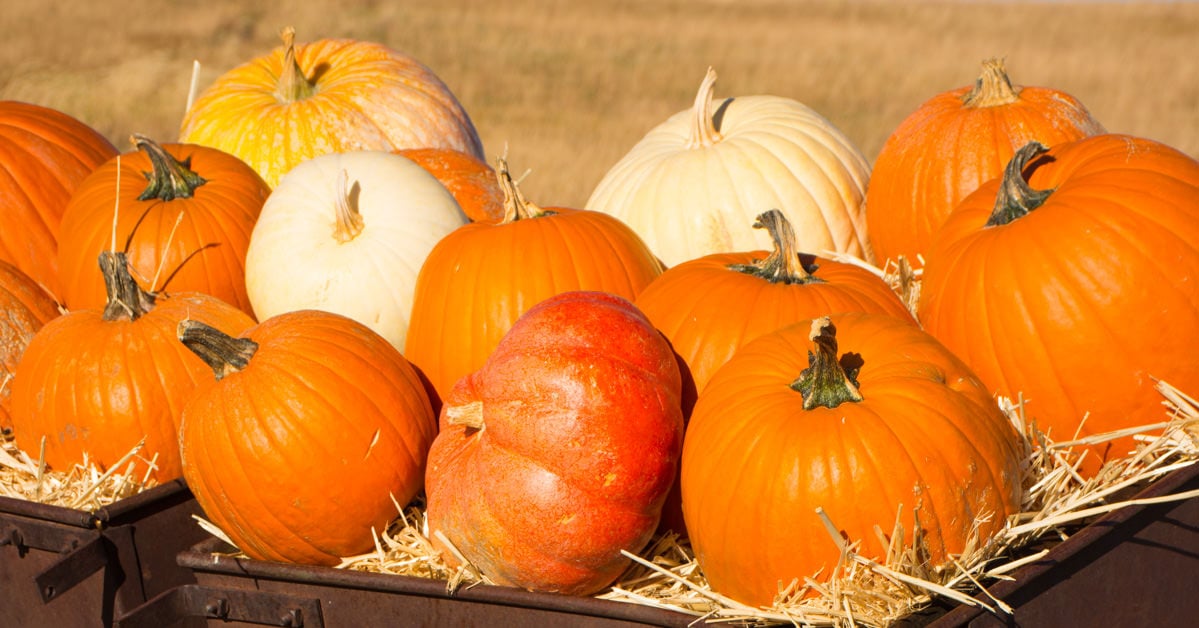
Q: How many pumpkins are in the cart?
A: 15